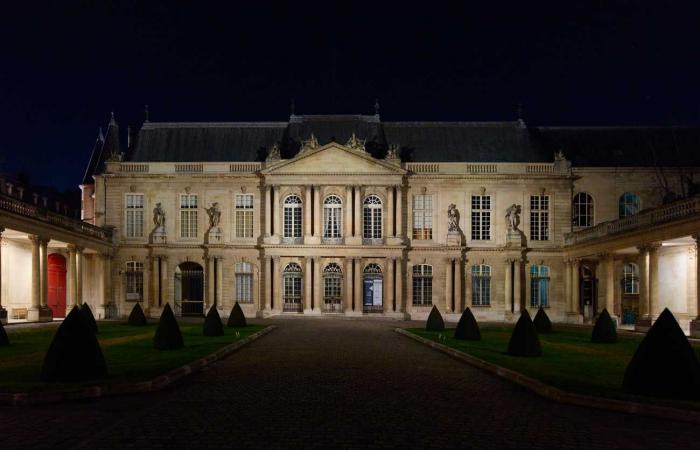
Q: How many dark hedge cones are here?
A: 13